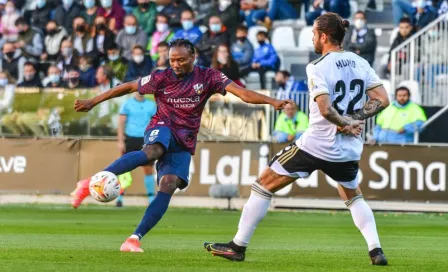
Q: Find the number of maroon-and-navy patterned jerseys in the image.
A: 1